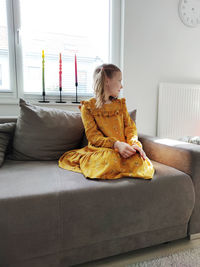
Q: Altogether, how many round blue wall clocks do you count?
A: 0